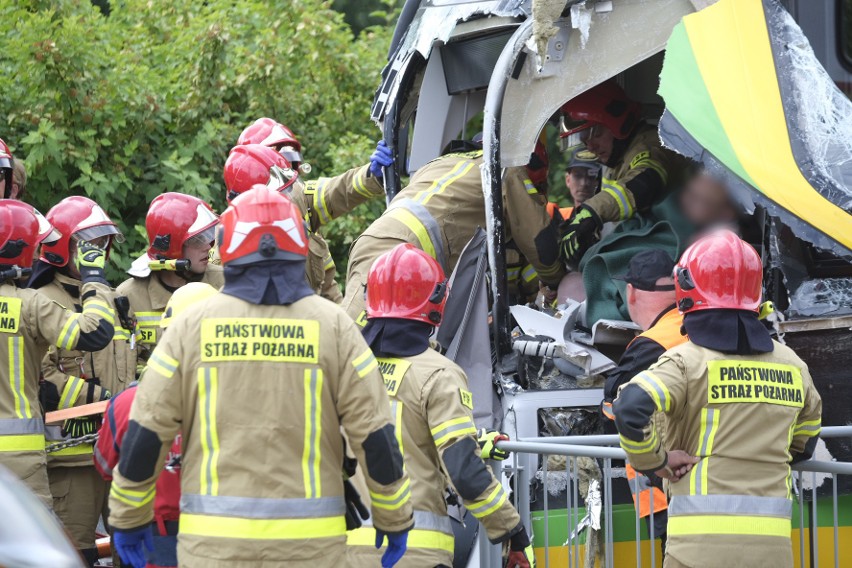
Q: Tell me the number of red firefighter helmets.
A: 11